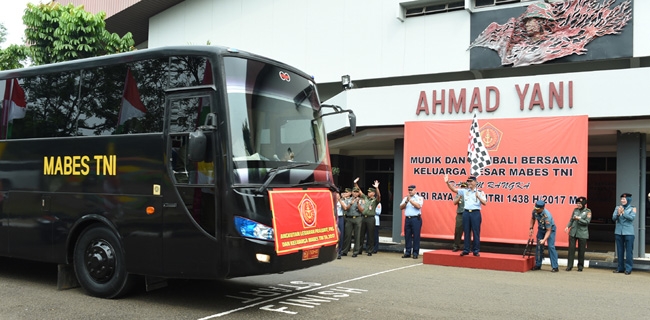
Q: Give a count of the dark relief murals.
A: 1